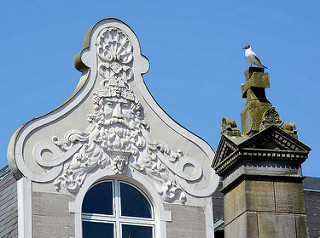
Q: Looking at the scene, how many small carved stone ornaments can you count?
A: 3